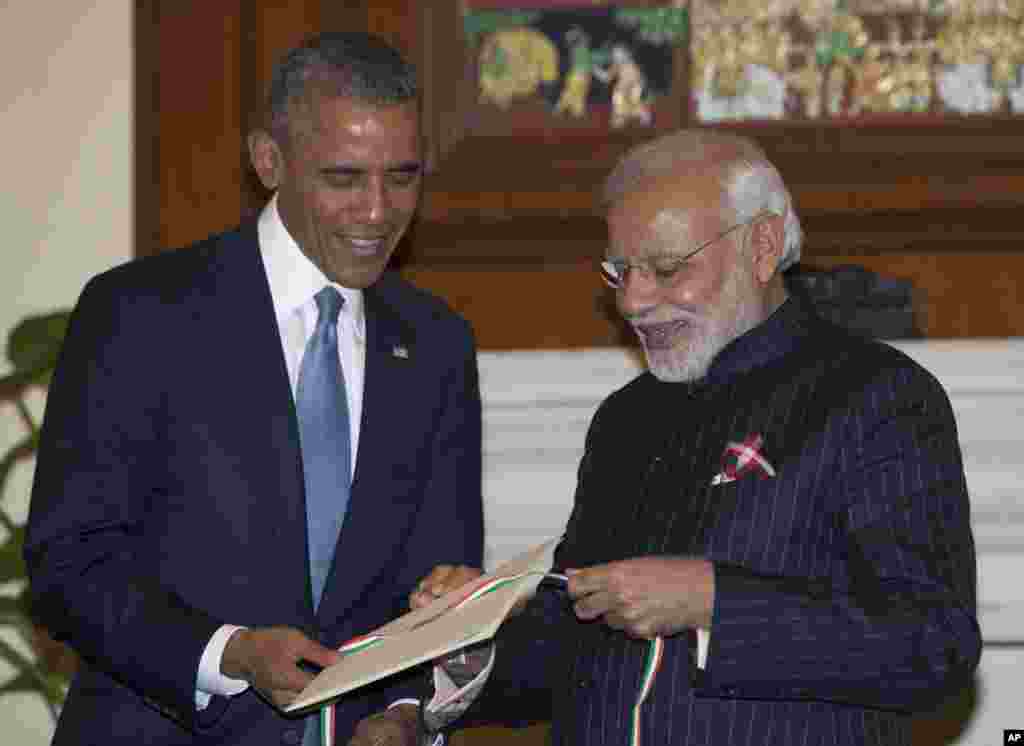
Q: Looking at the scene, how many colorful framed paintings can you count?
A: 2